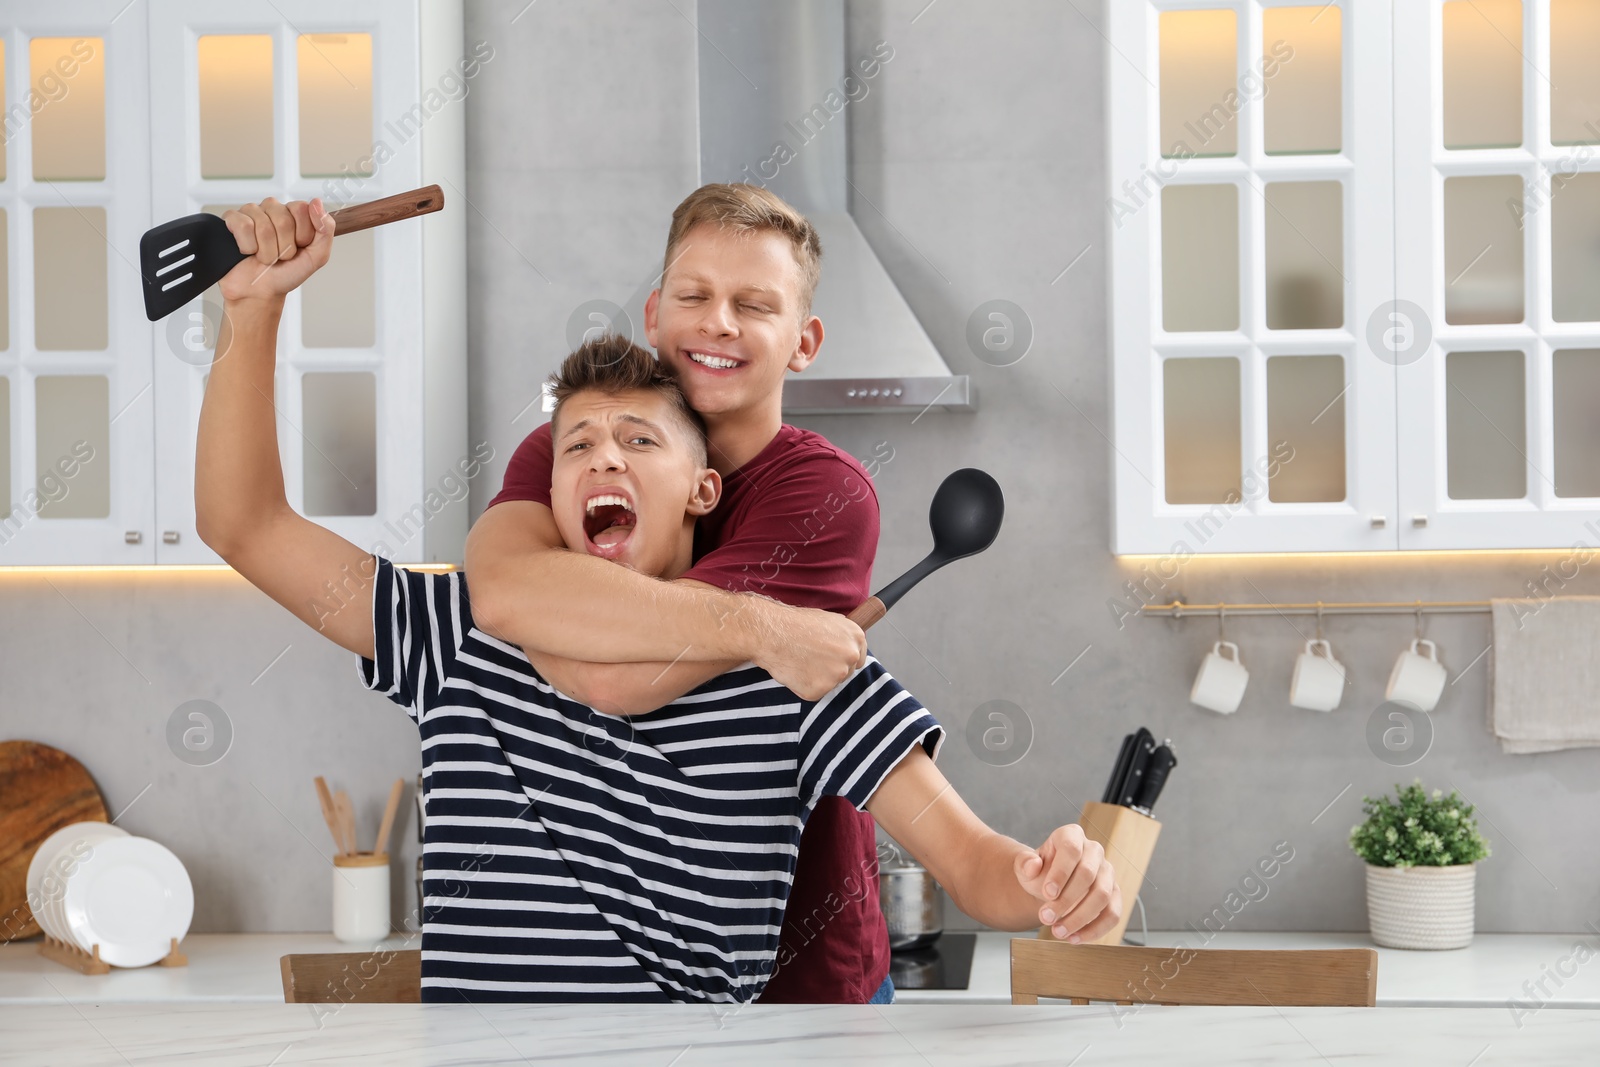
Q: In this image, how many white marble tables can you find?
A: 1